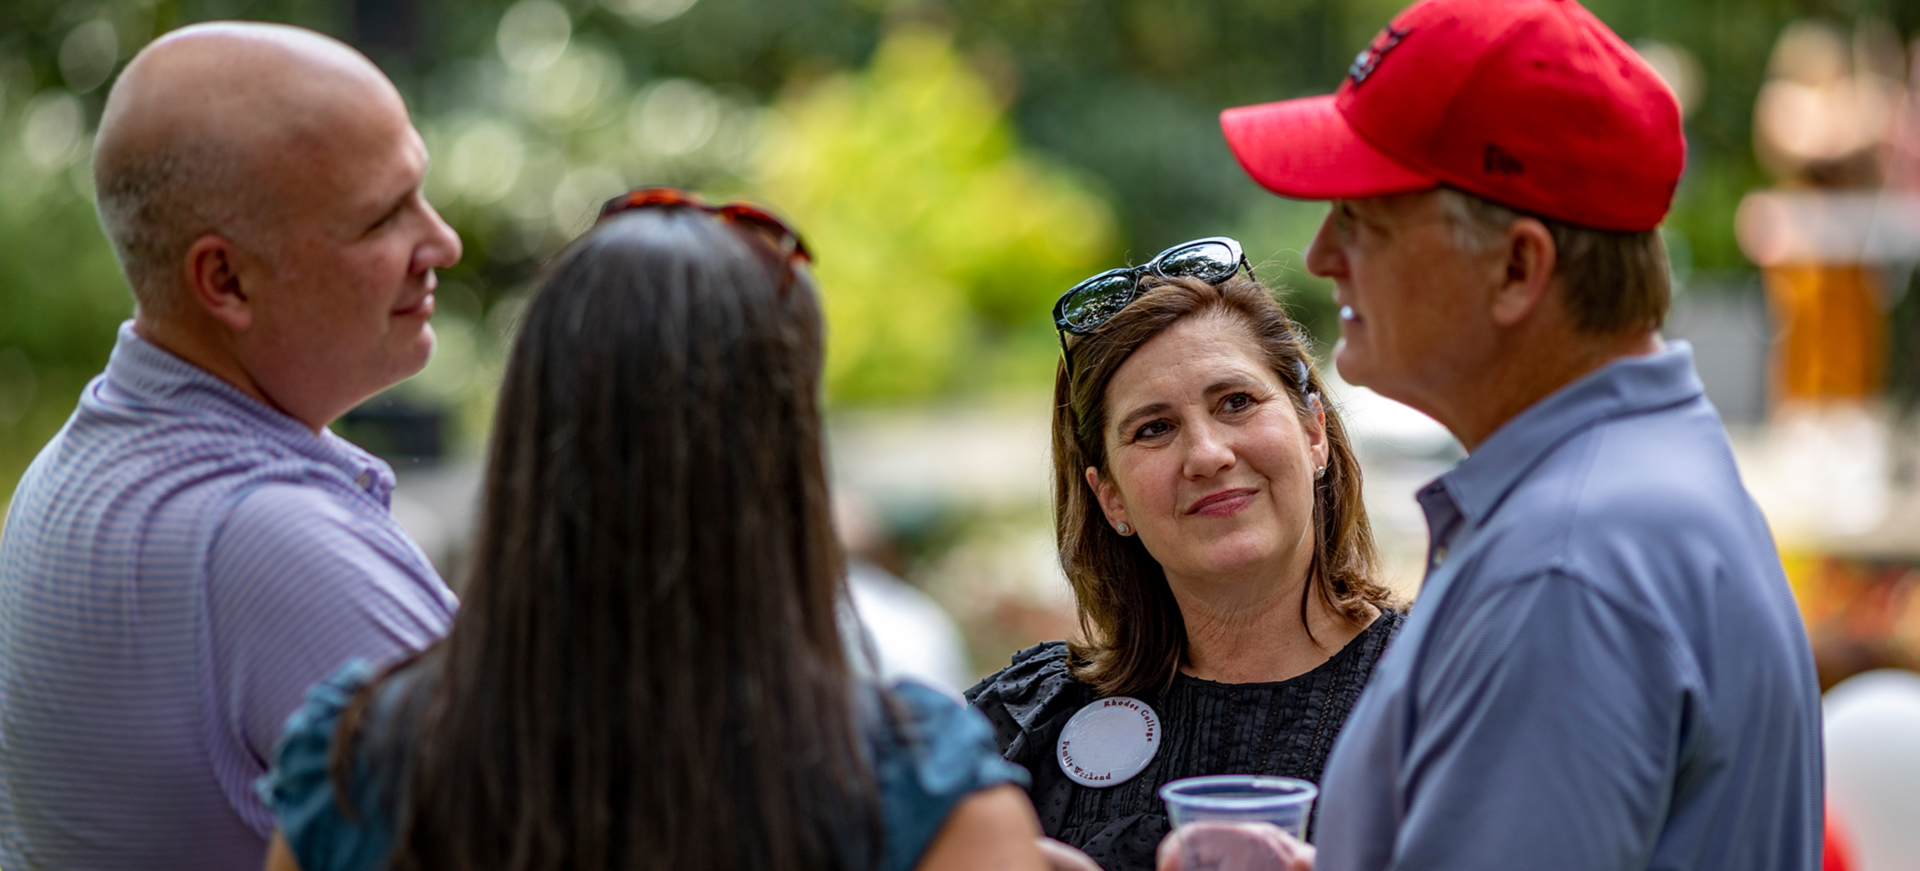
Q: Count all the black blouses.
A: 1